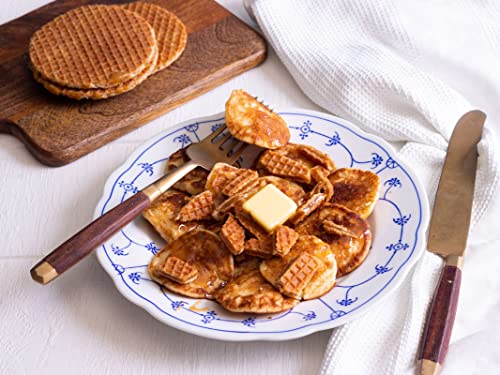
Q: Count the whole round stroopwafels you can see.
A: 3